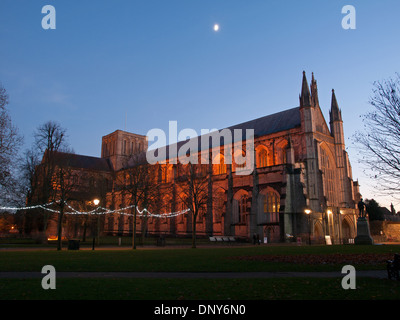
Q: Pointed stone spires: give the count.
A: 3